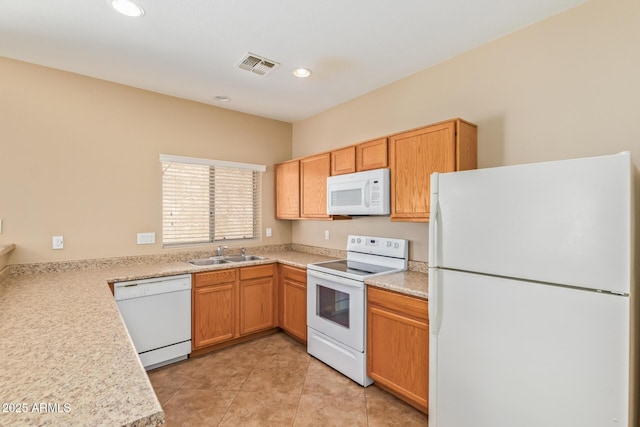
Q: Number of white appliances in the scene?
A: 4